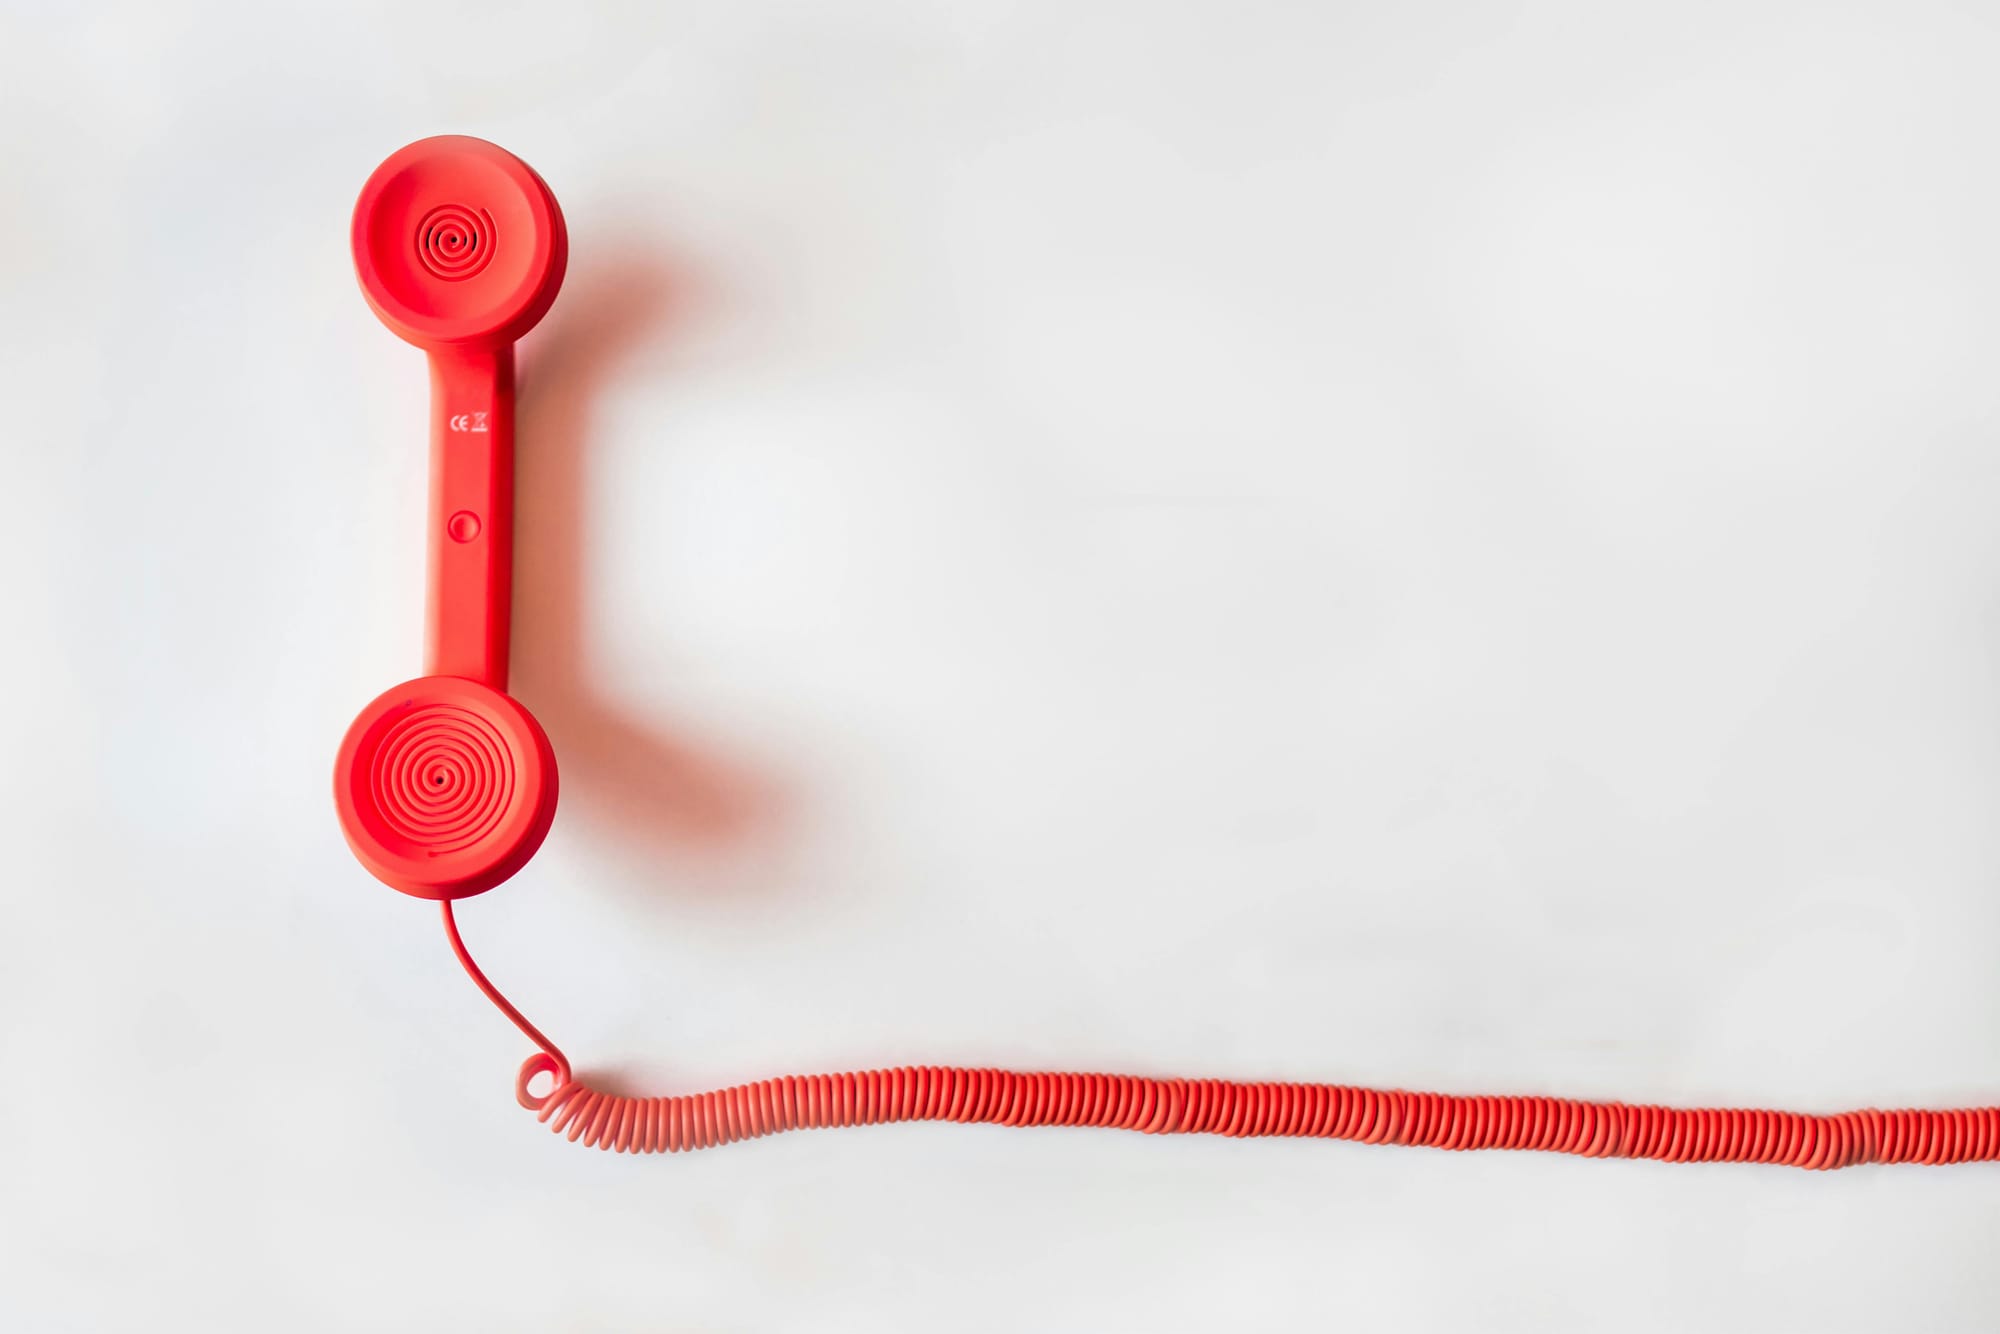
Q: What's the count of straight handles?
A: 1